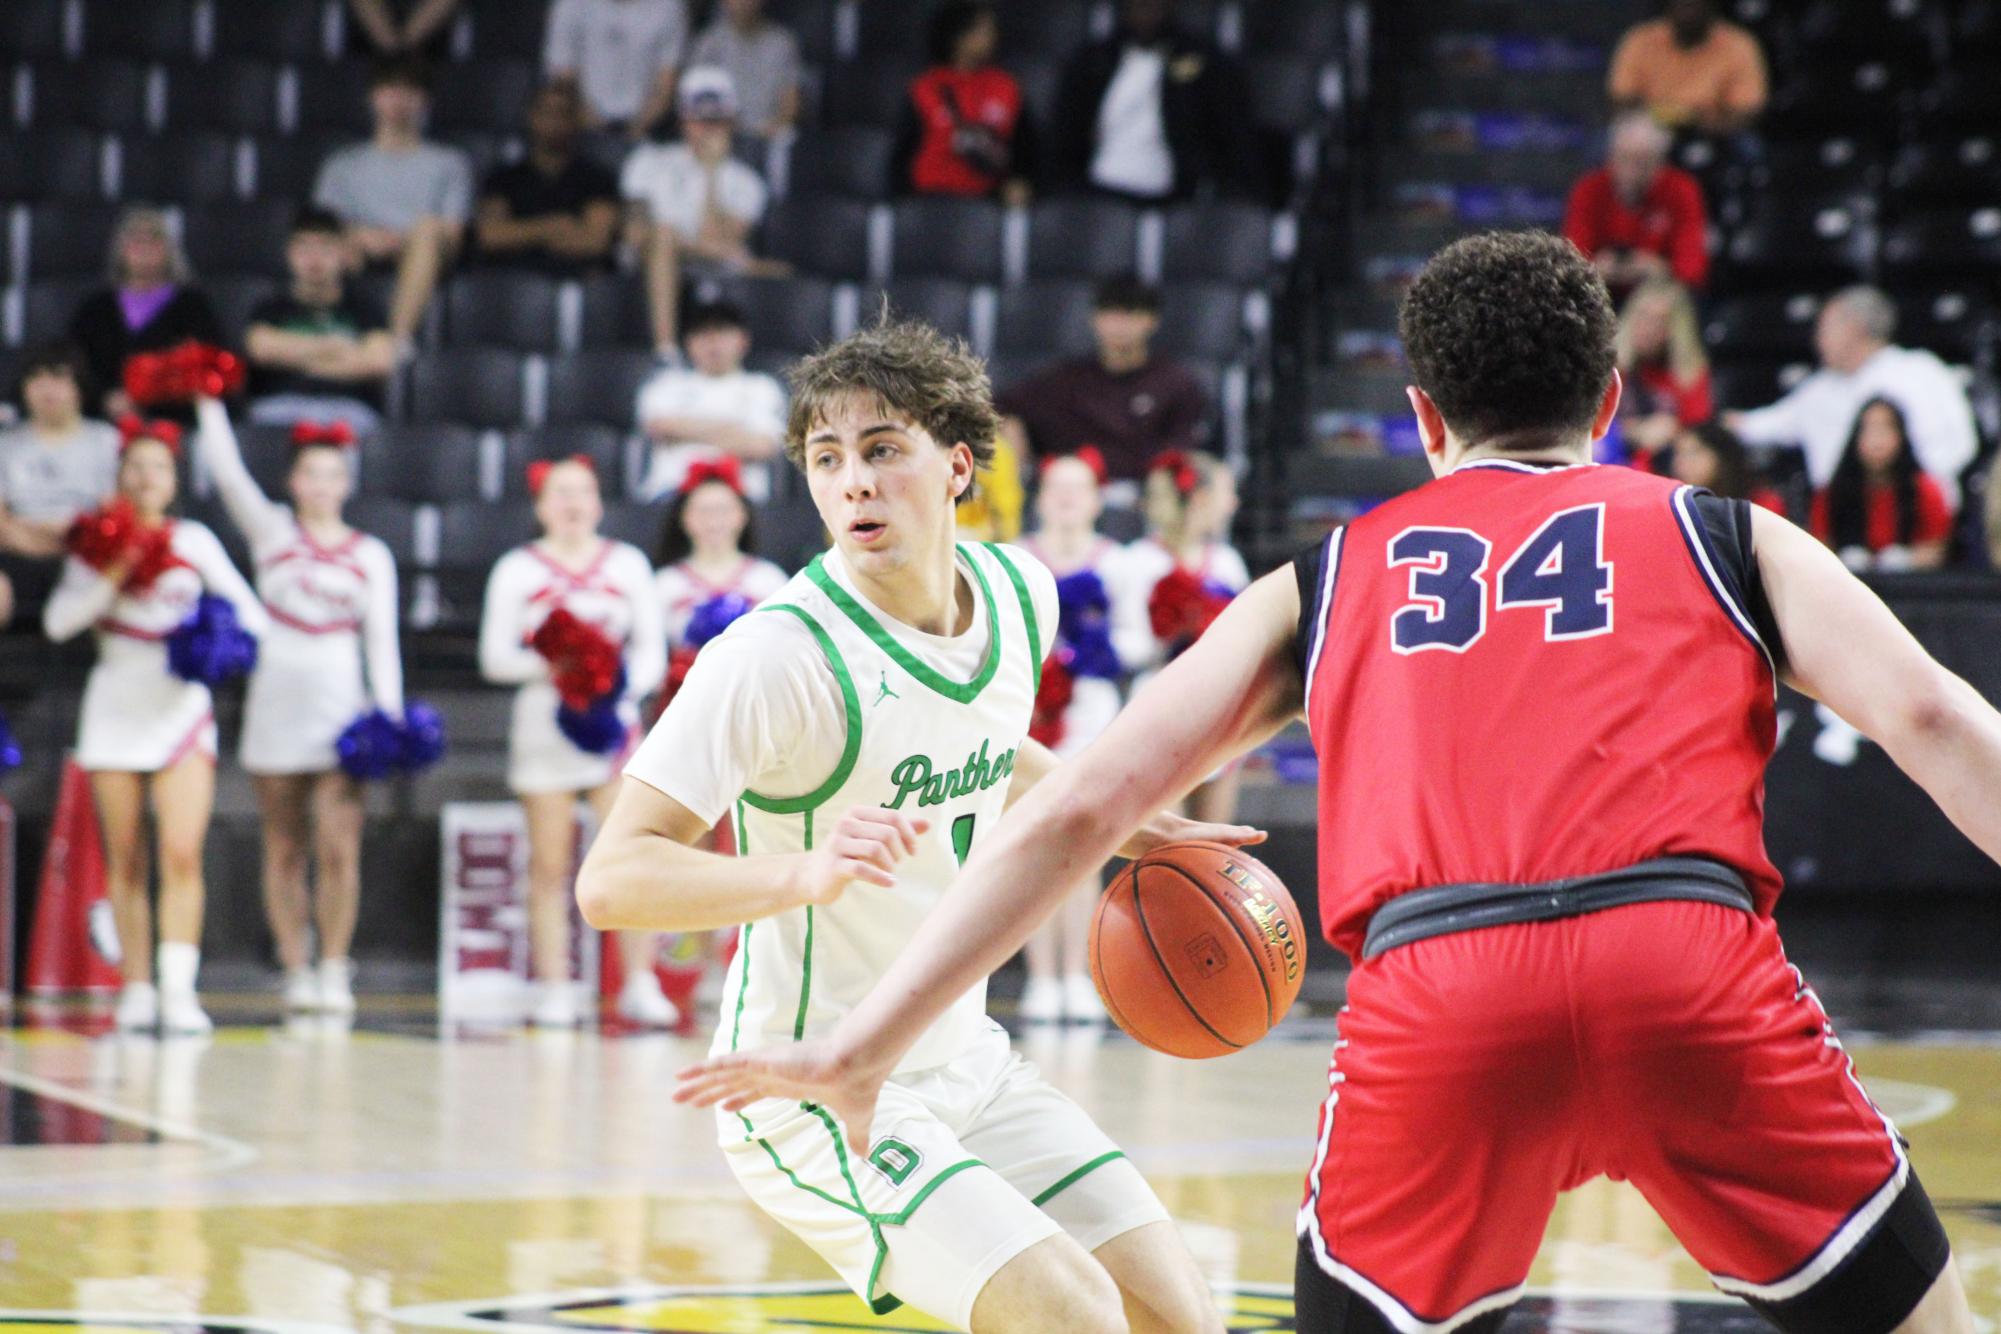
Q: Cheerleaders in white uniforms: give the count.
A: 6